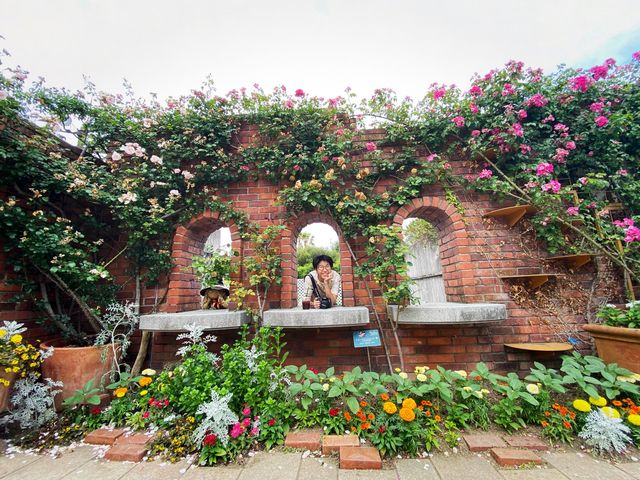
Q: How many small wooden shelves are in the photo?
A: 4